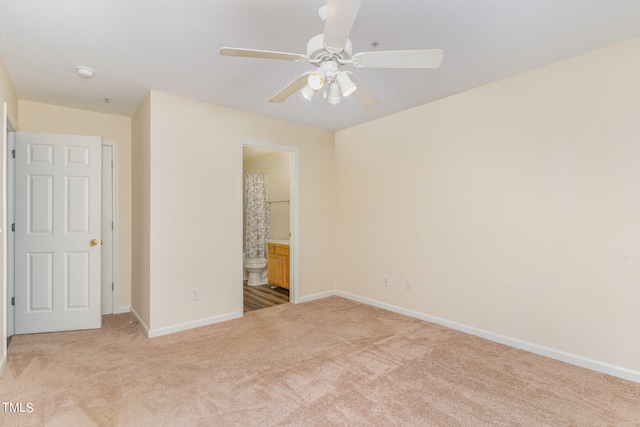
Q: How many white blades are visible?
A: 5